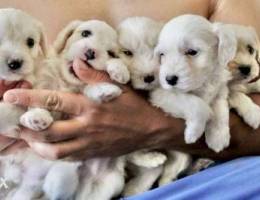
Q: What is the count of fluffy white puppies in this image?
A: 5